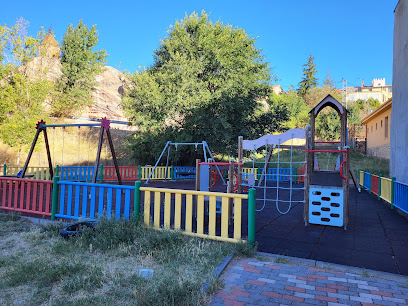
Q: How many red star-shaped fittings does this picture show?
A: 2